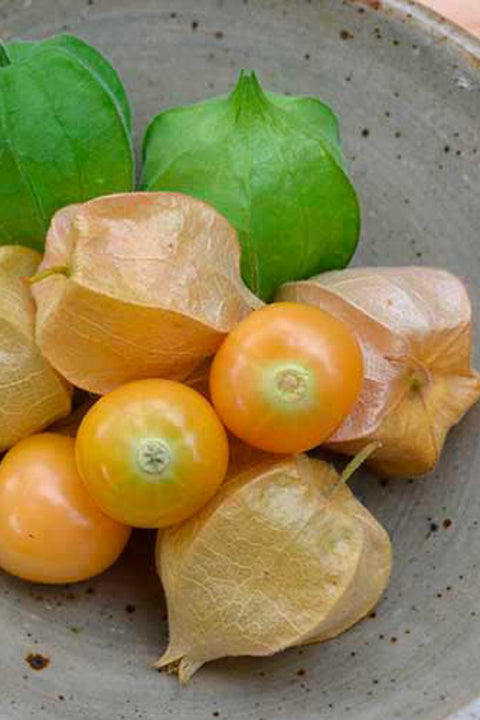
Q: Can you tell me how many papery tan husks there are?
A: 4